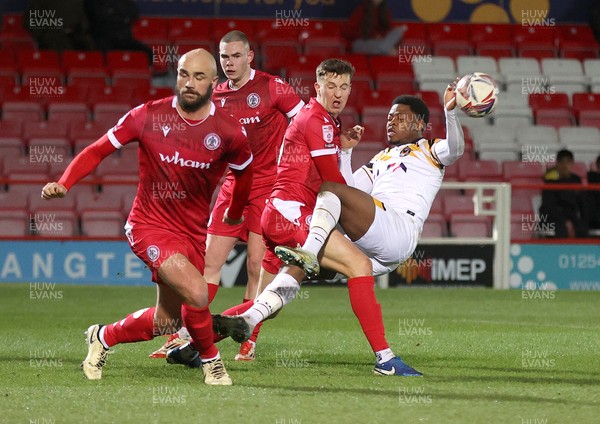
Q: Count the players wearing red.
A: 3